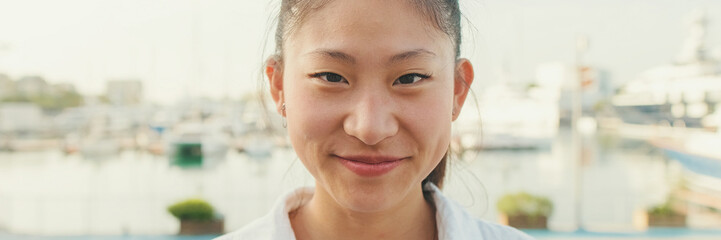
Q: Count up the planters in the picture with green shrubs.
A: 3